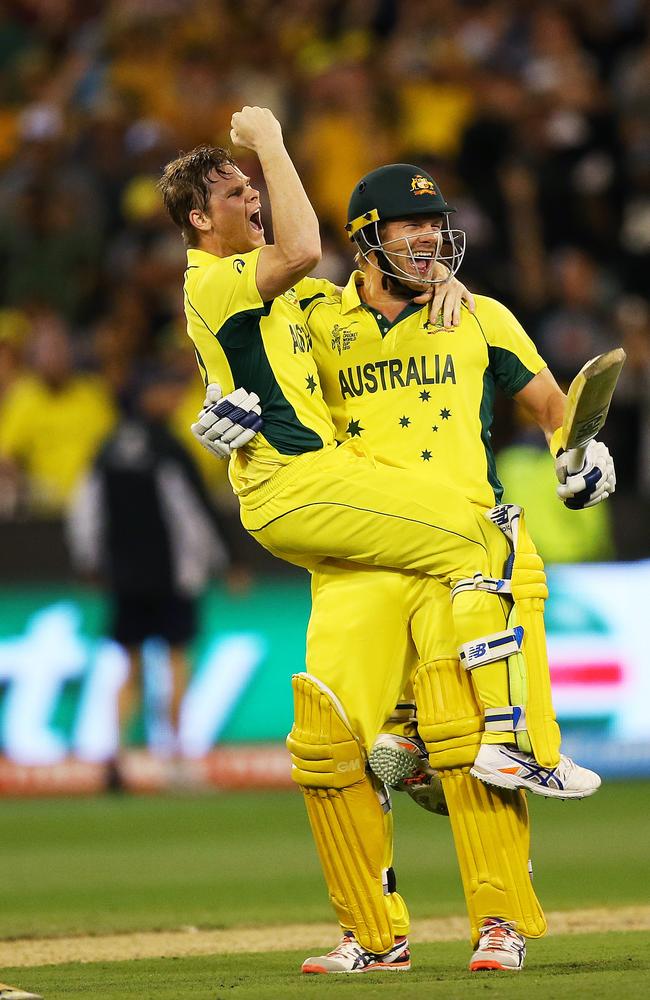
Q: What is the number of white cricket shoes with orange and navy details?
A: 4